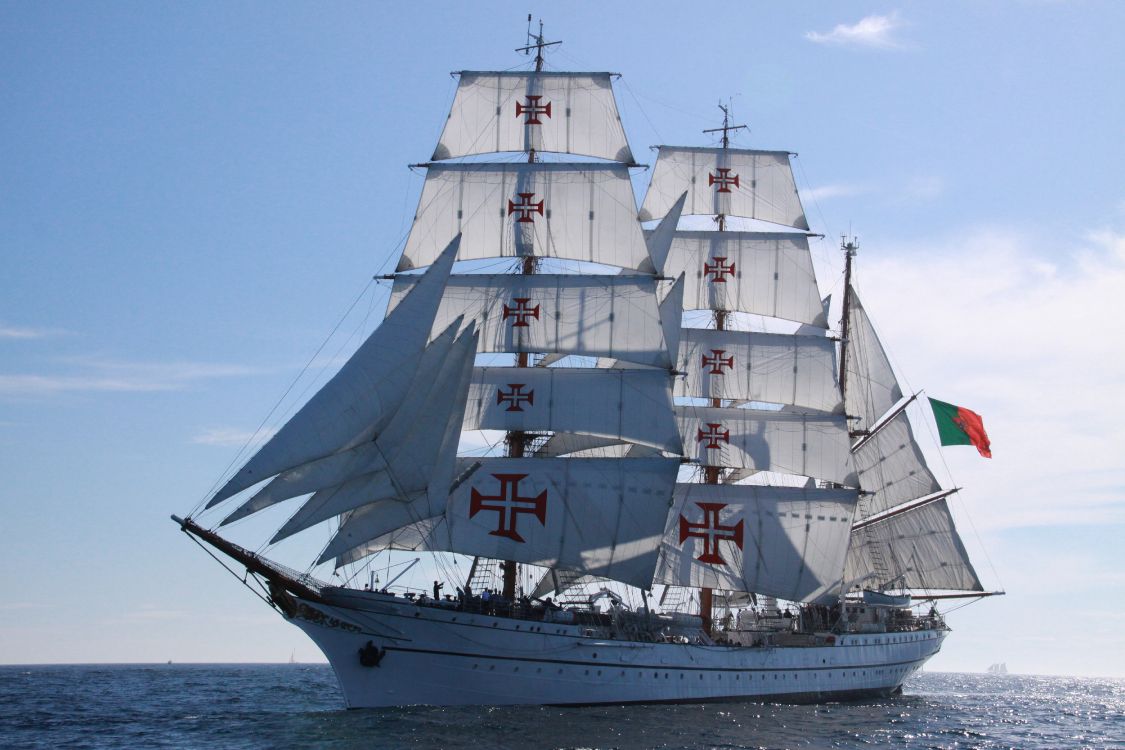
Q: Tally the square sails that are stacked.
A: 10